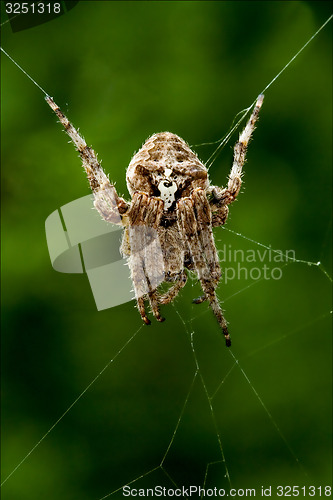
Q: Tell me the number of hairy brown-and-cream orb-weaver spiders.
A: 1